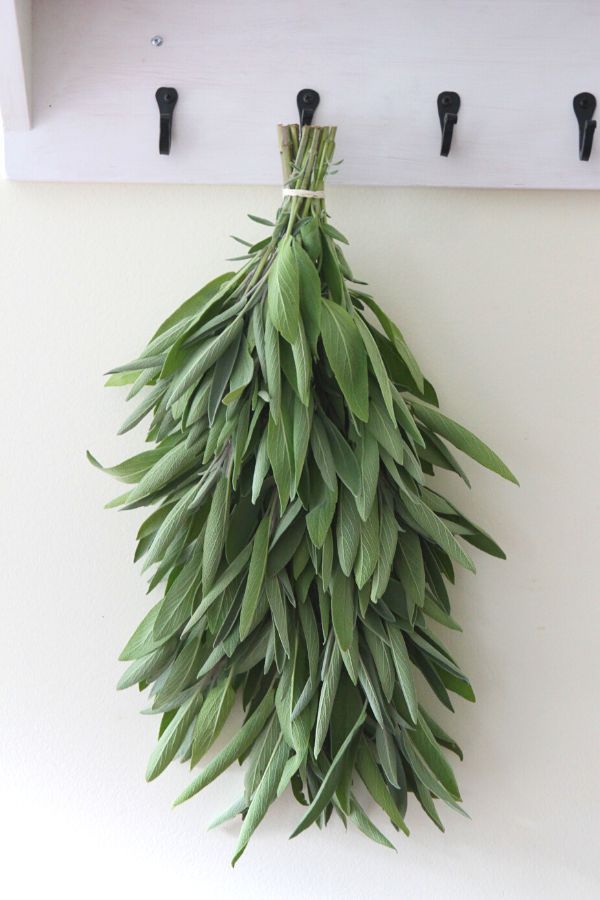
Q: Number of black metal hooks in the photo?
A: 4